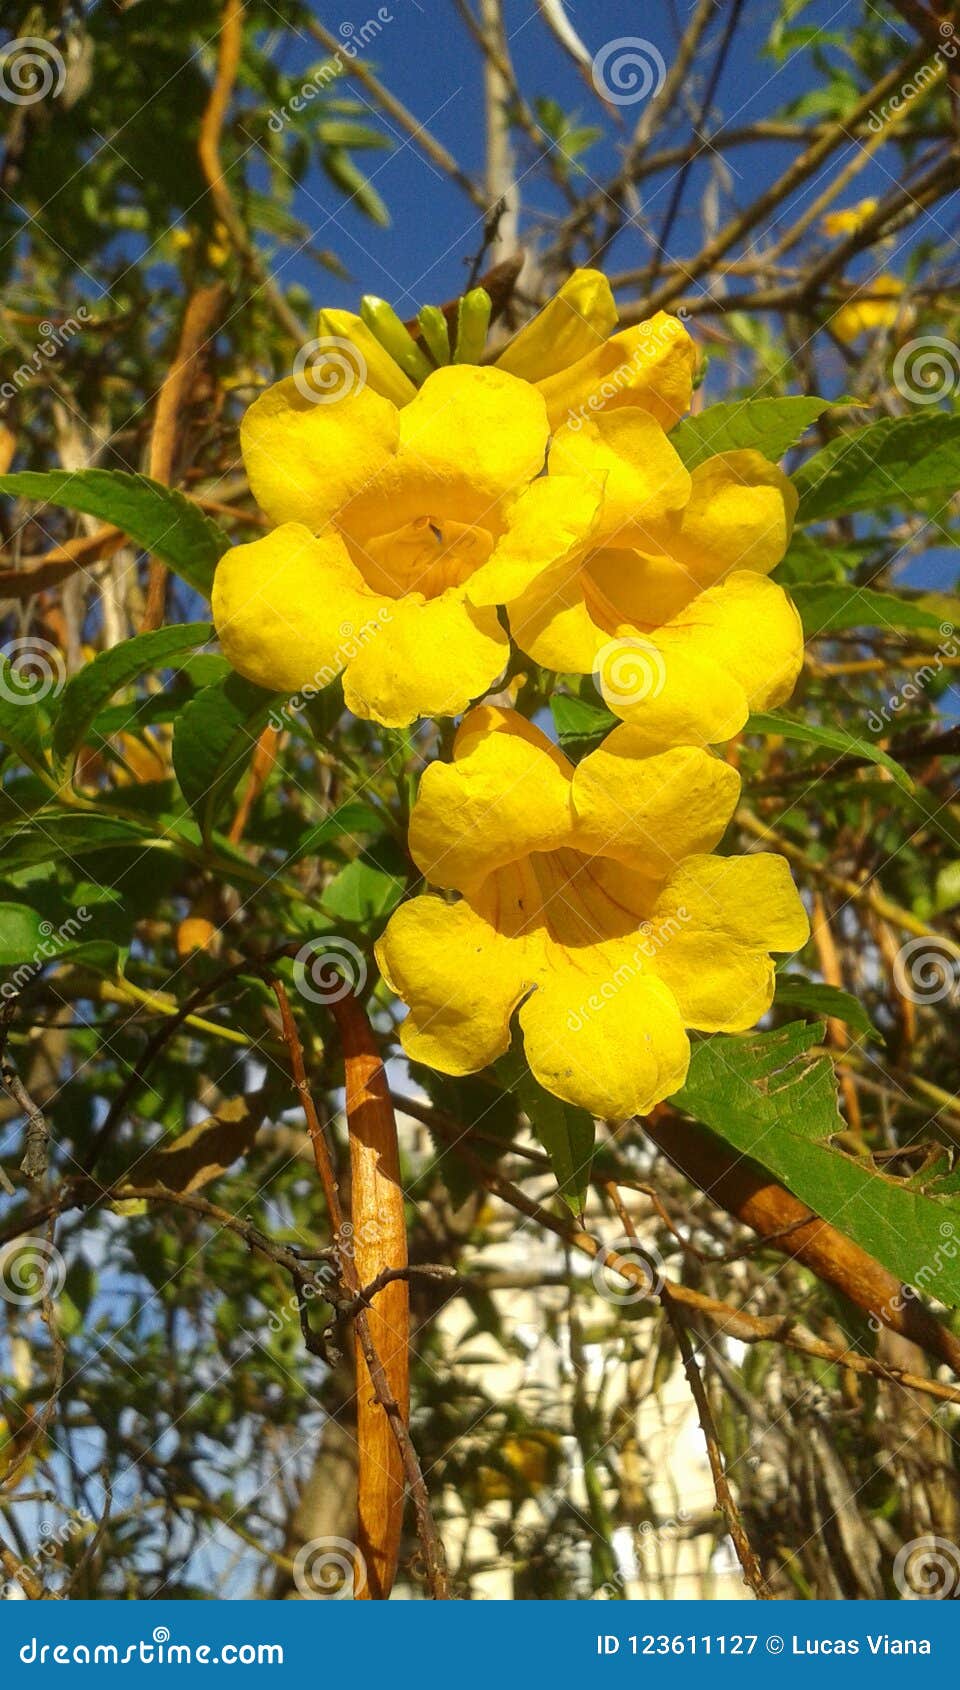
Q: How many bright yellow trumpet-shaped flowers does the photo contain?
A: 3